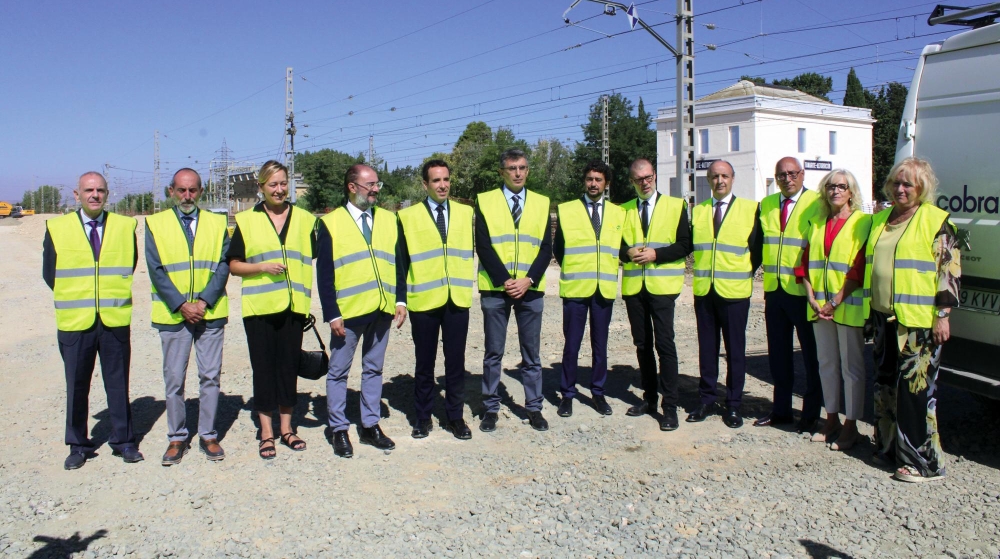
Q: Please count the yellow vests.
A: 12